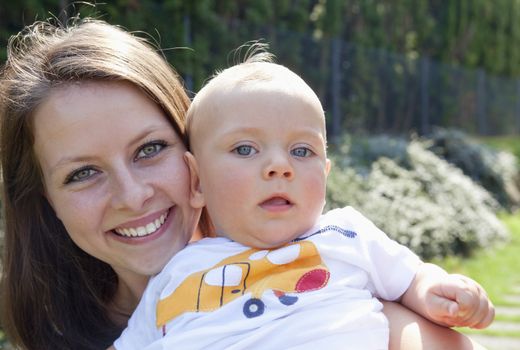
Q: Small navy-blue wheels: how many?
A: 2